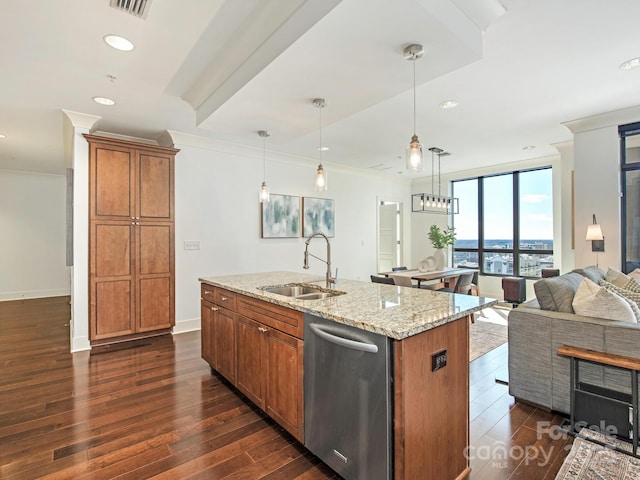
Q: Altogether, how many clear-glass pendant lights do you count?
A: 3